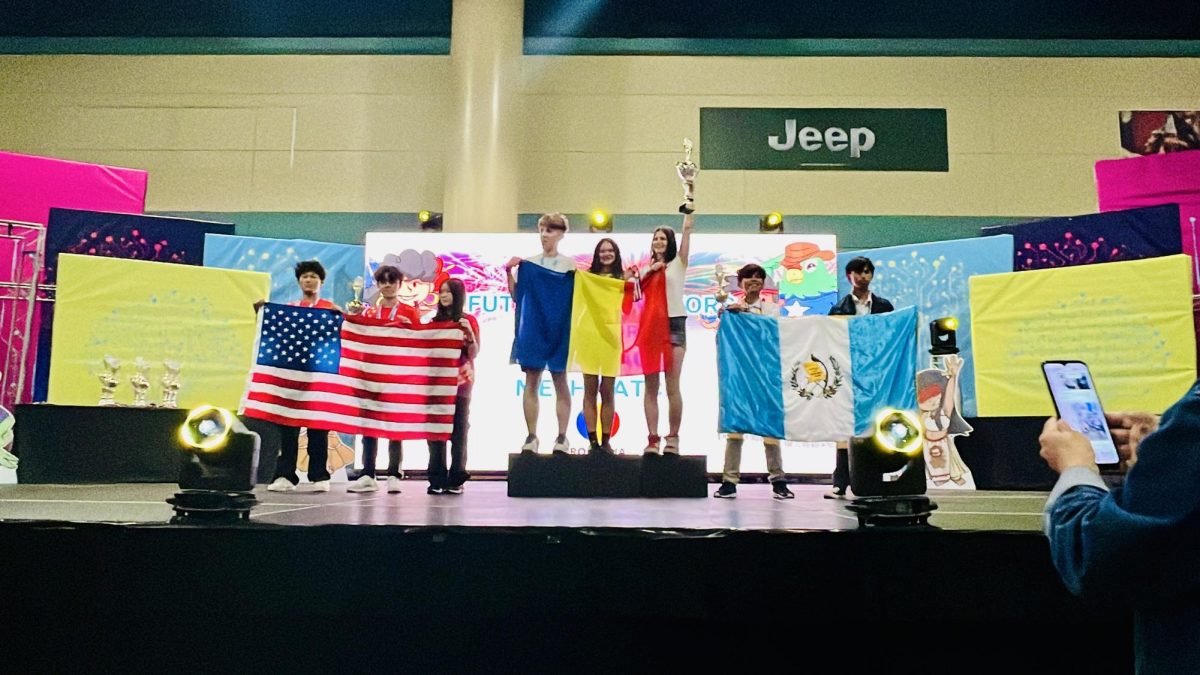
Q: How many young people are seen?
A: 8